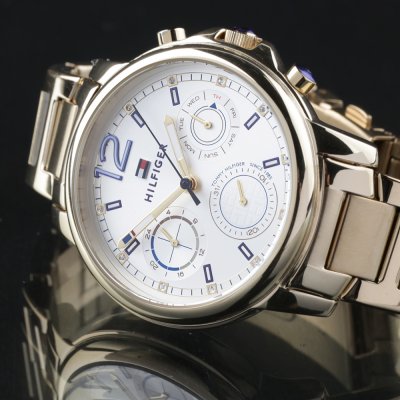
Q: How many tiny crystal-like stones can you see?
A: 11